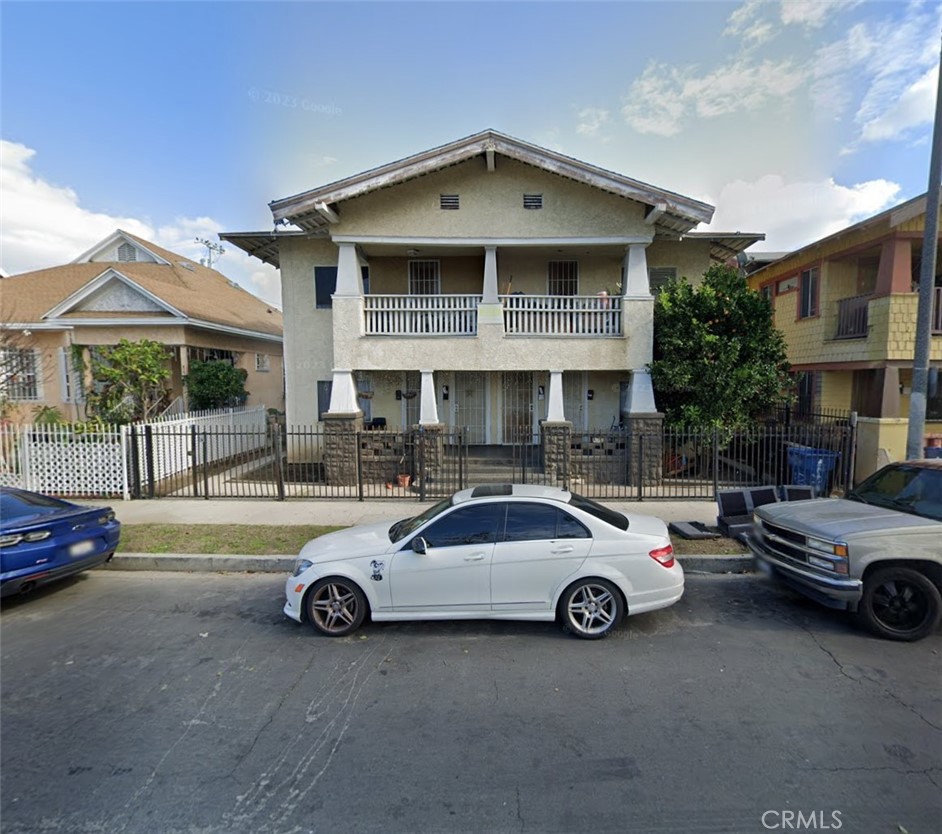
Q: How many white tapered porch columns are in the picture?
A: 7